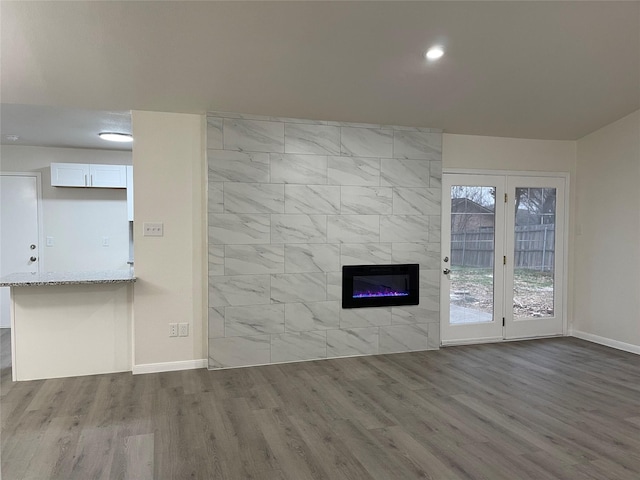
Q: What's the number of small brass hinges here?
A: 3